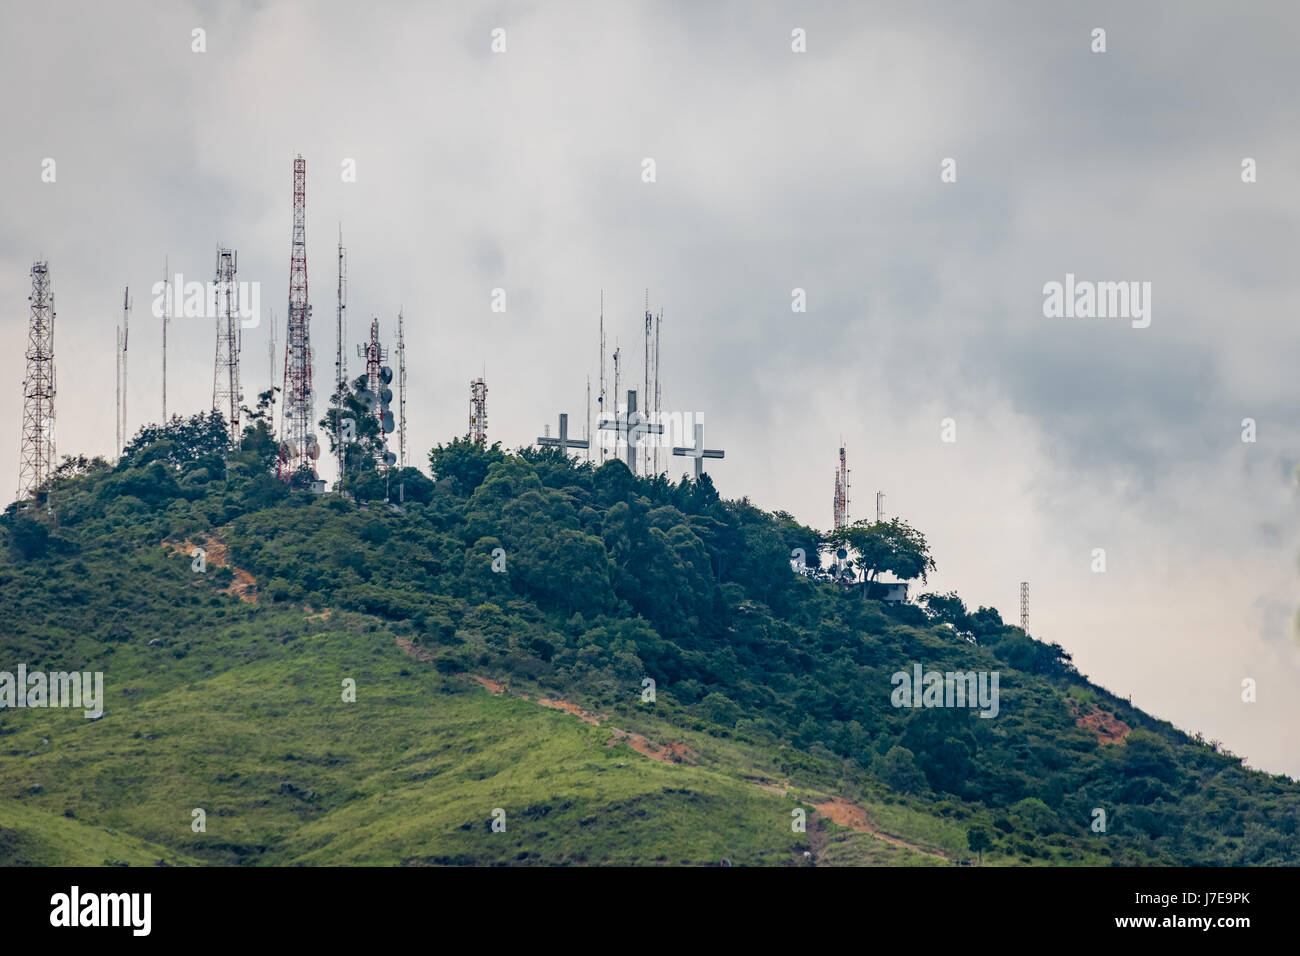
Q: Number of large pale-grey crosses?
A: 3